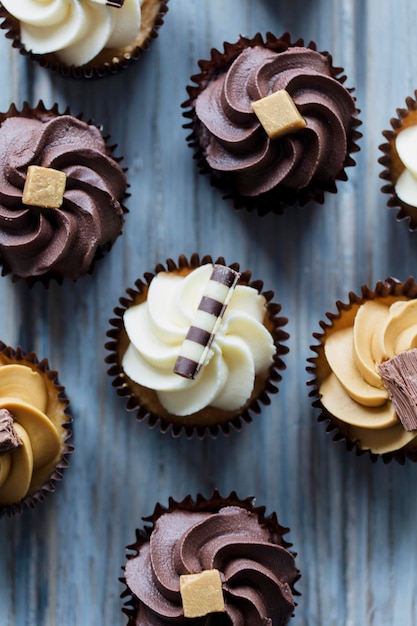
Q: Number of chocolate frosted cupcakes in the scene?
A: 3